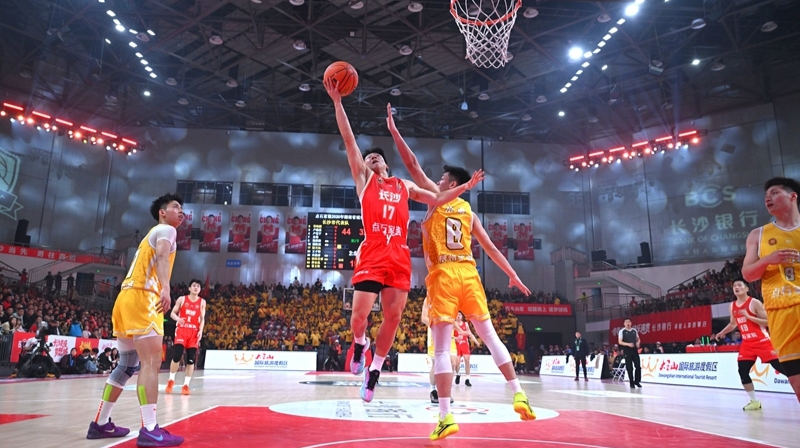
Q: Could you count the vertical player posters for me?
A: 9